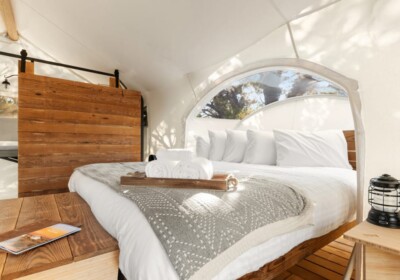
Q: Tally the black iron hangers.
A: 2